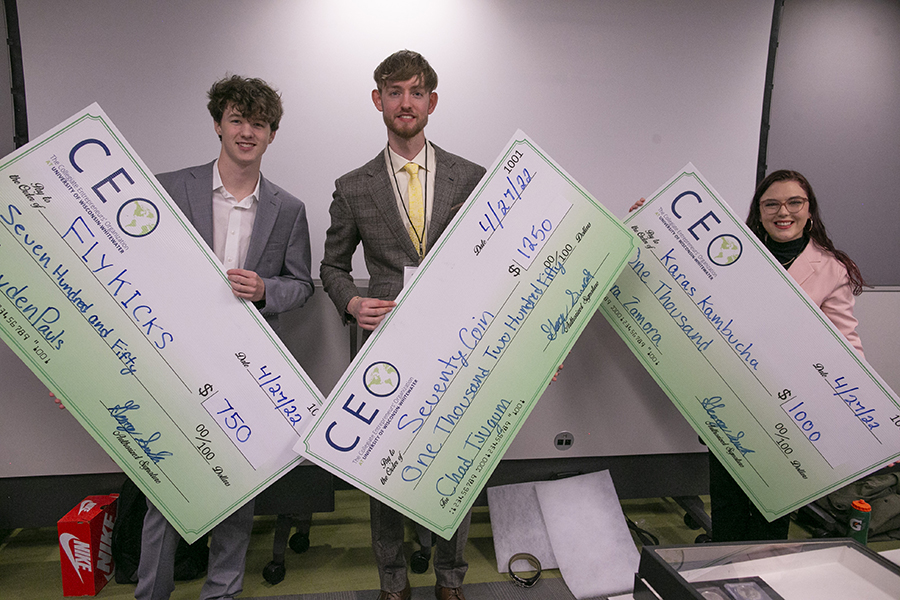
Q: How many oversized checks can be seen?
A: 3